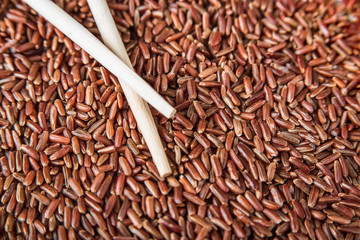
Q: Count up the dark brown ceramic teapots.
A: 0